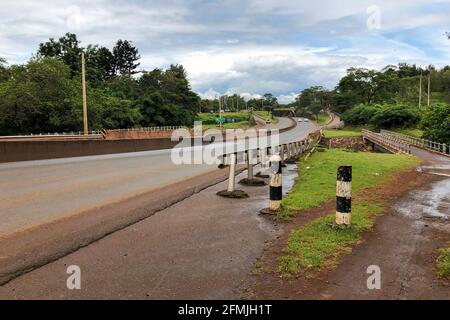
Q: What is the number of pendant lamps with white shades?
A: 0